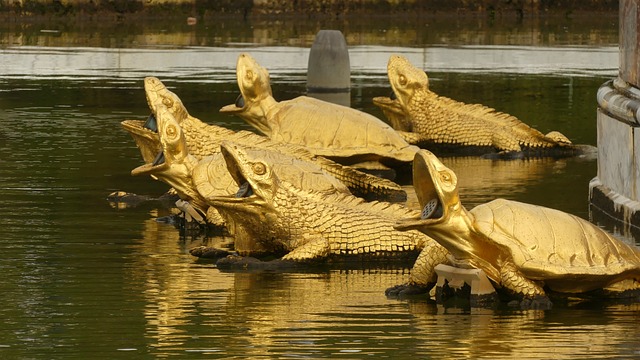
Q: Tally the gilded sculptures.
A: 6